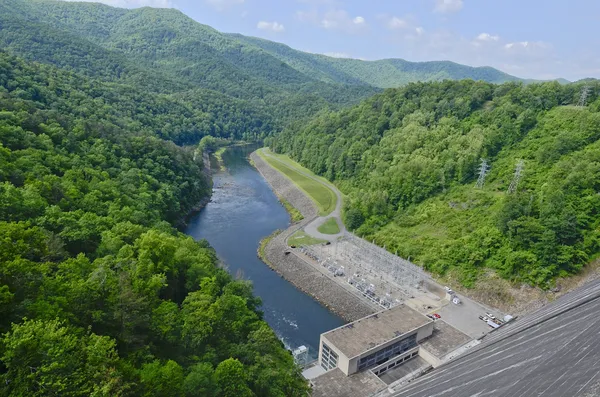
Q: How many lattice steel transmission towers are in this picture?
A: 3